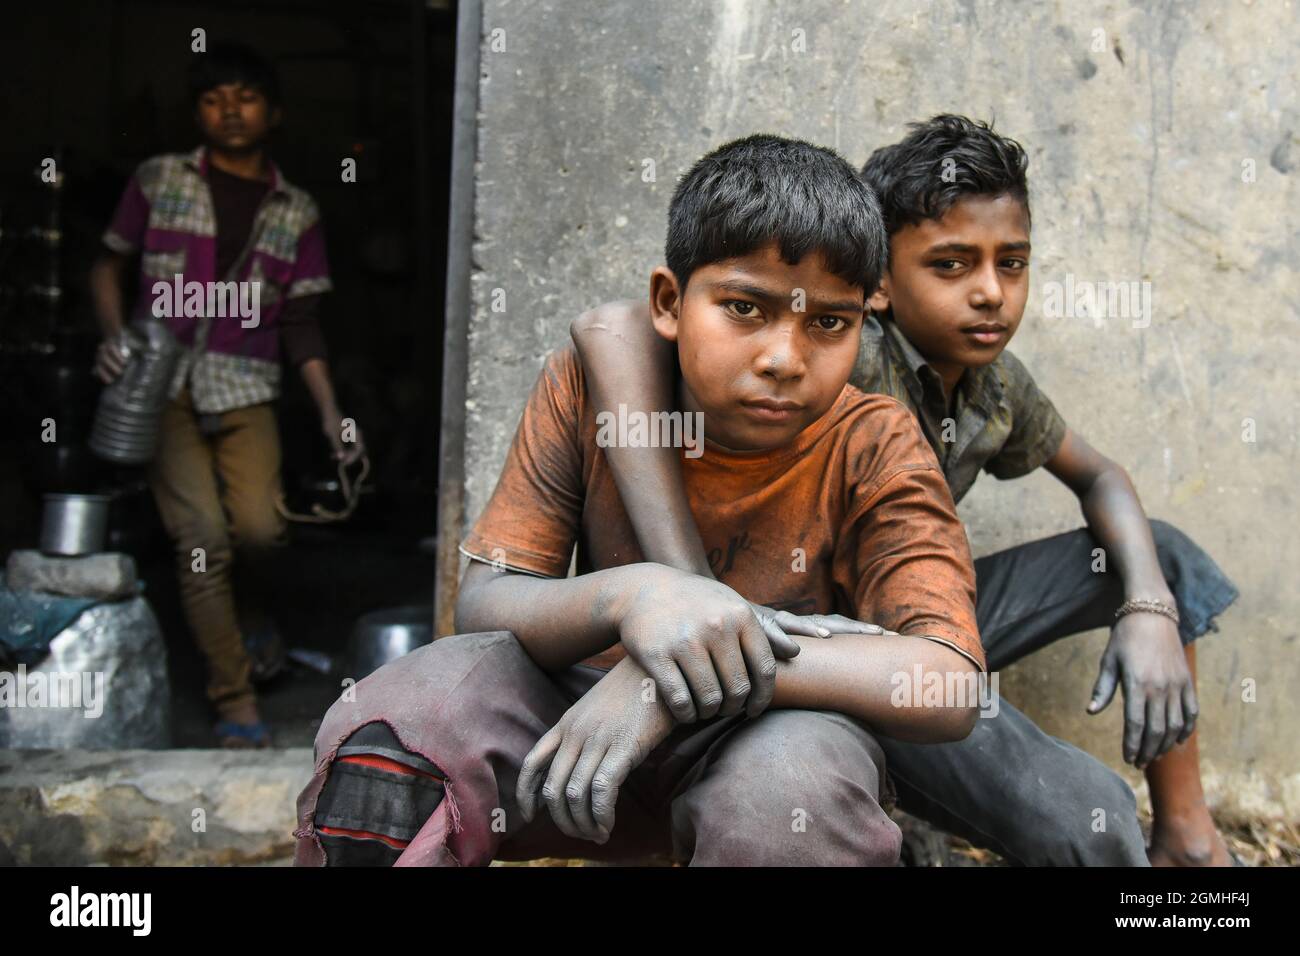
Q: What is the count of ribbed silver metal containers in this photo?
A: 1